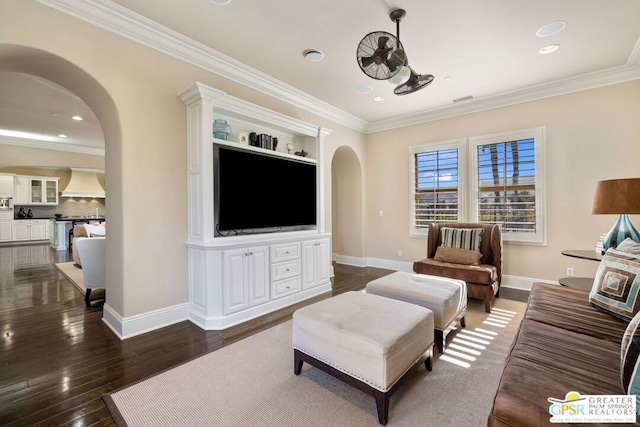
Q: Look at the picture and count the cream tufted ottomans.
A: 2